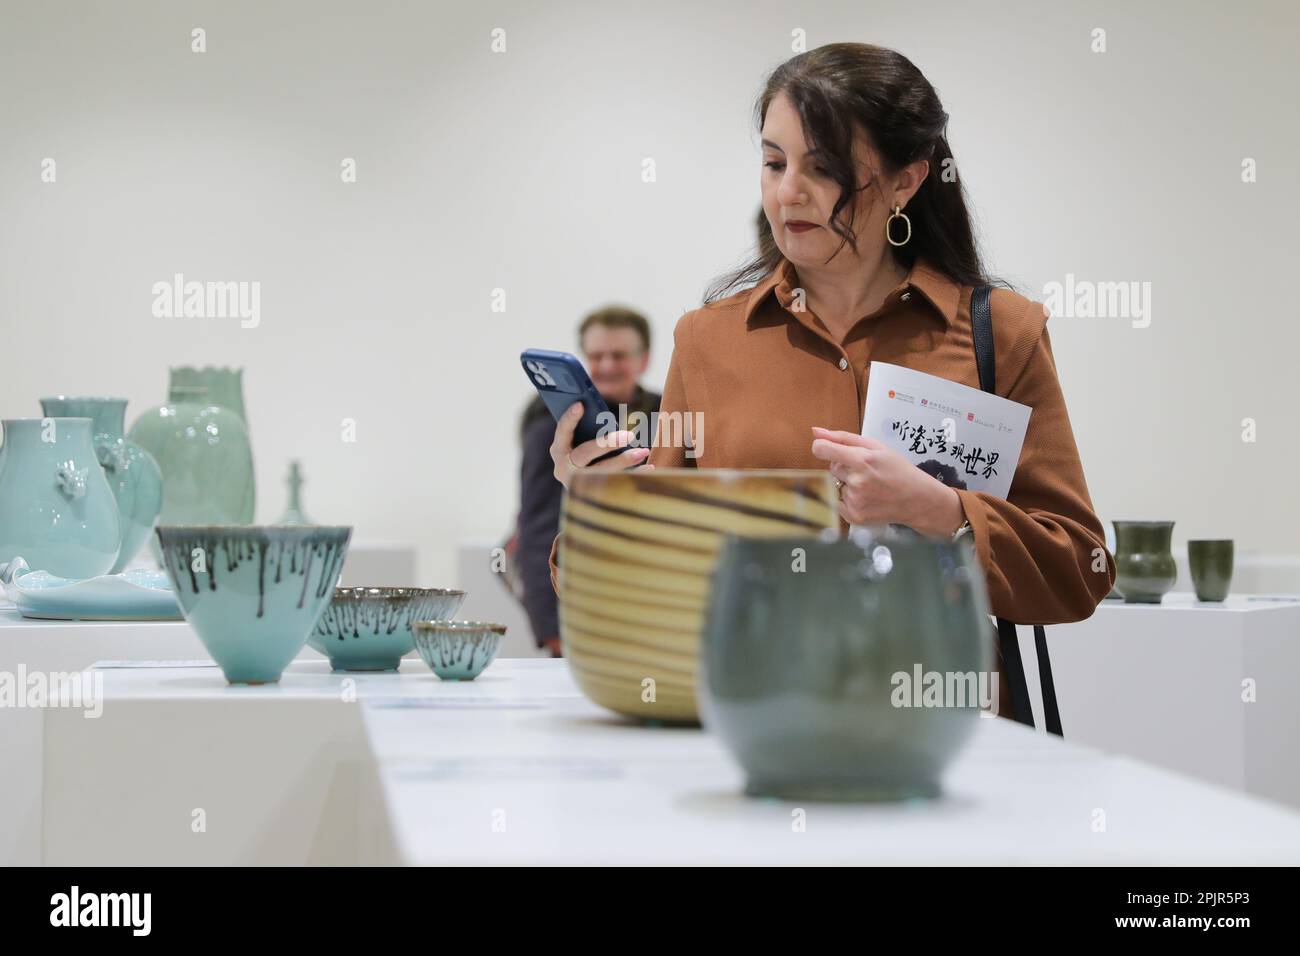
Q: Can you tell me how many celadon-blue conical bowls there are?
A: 3